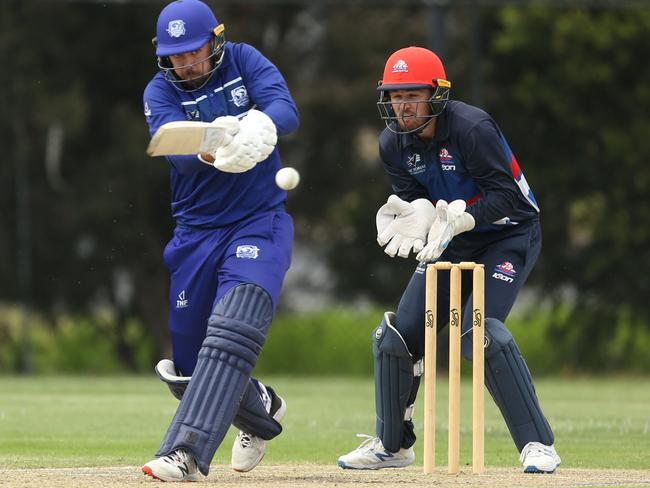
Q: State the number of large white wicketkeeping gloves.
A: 2